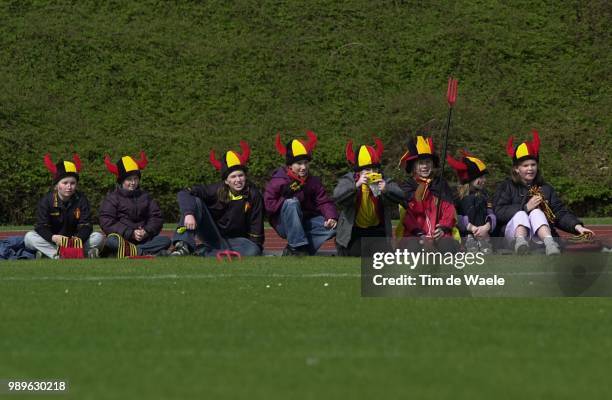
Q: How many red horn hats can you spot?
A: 7